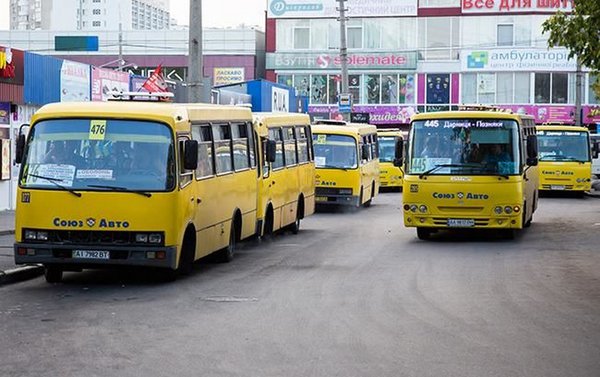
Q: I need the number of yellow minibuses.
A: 6